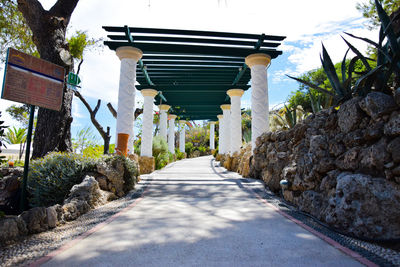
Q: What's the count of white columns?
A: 10